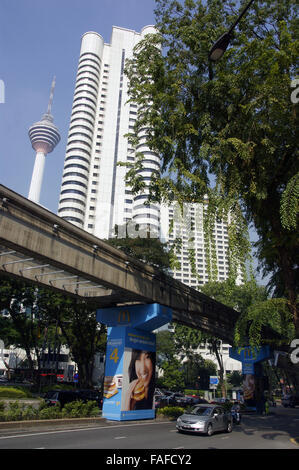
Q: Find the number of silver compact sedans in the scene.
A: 1